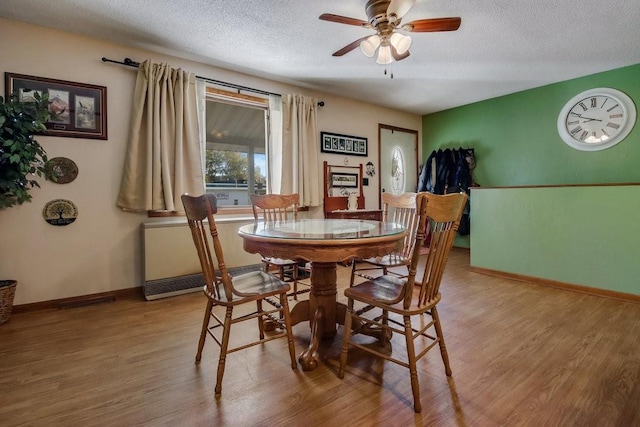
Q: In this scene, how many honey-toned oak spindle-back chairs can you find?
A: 4